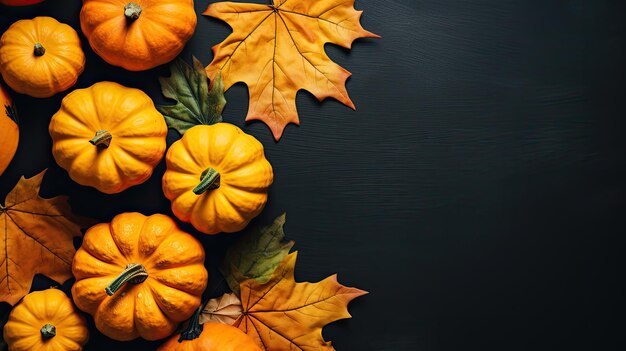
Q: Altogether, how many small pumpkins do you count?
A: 2